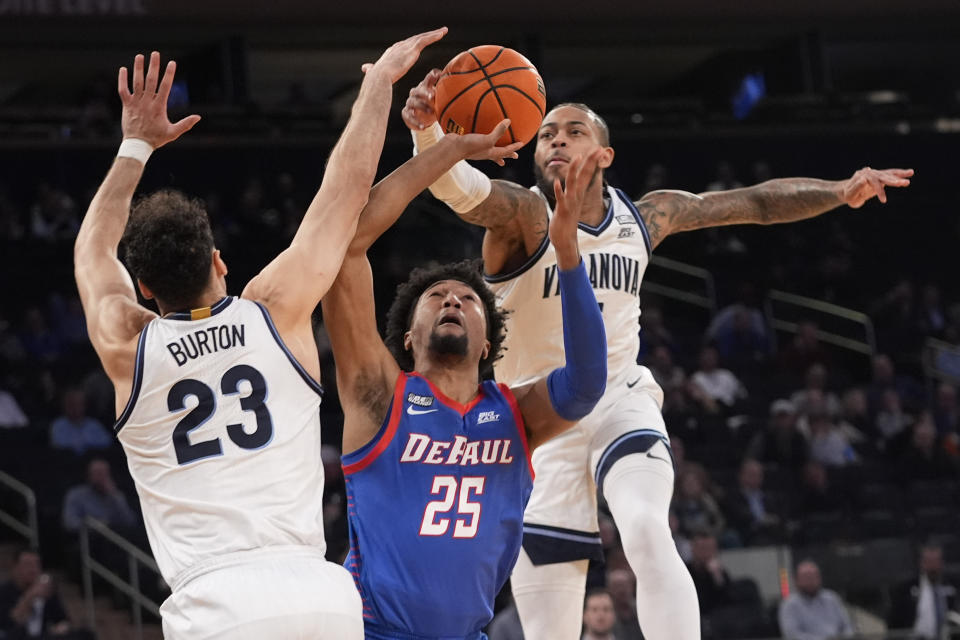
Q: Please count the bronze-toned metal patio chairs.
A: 0